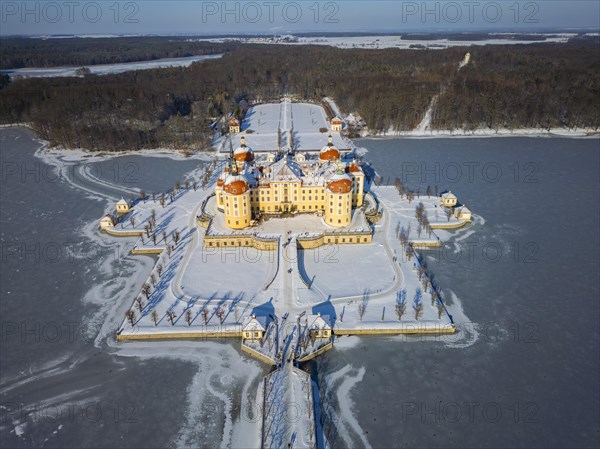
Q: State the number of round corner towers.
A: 4